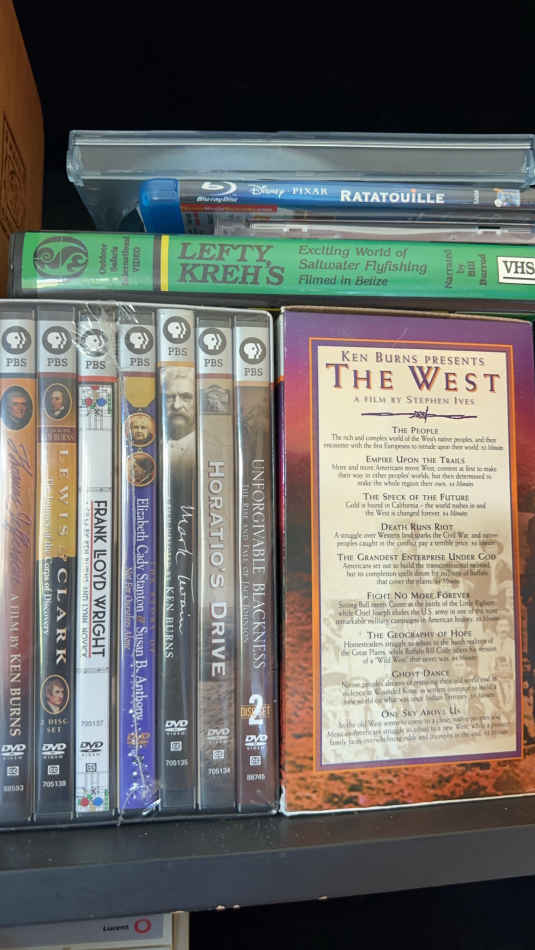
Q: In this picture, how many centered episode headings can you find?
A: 9